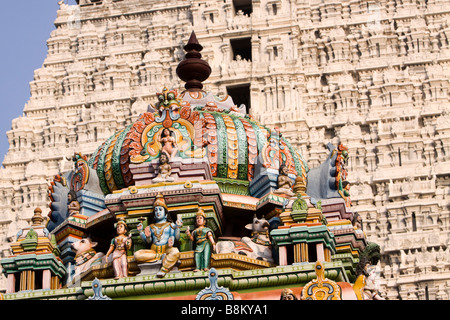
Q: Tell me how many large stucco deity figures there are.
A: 3